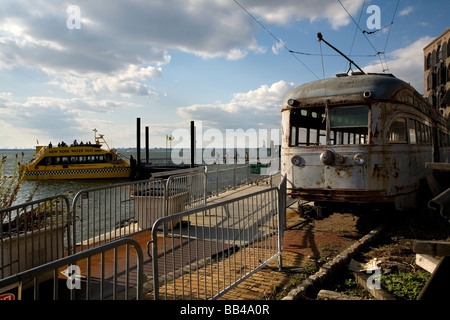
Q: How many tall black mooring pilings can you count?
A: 3